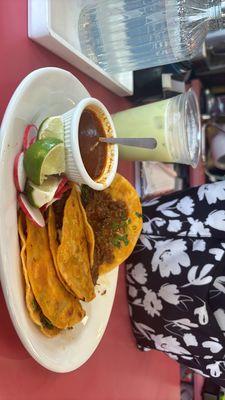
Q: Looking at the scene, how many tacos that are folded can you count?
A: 2